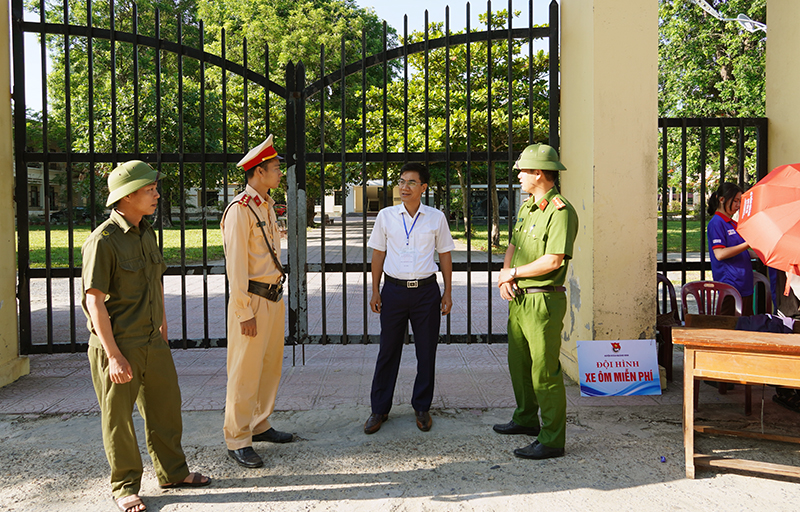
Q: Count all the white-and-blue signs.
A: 1